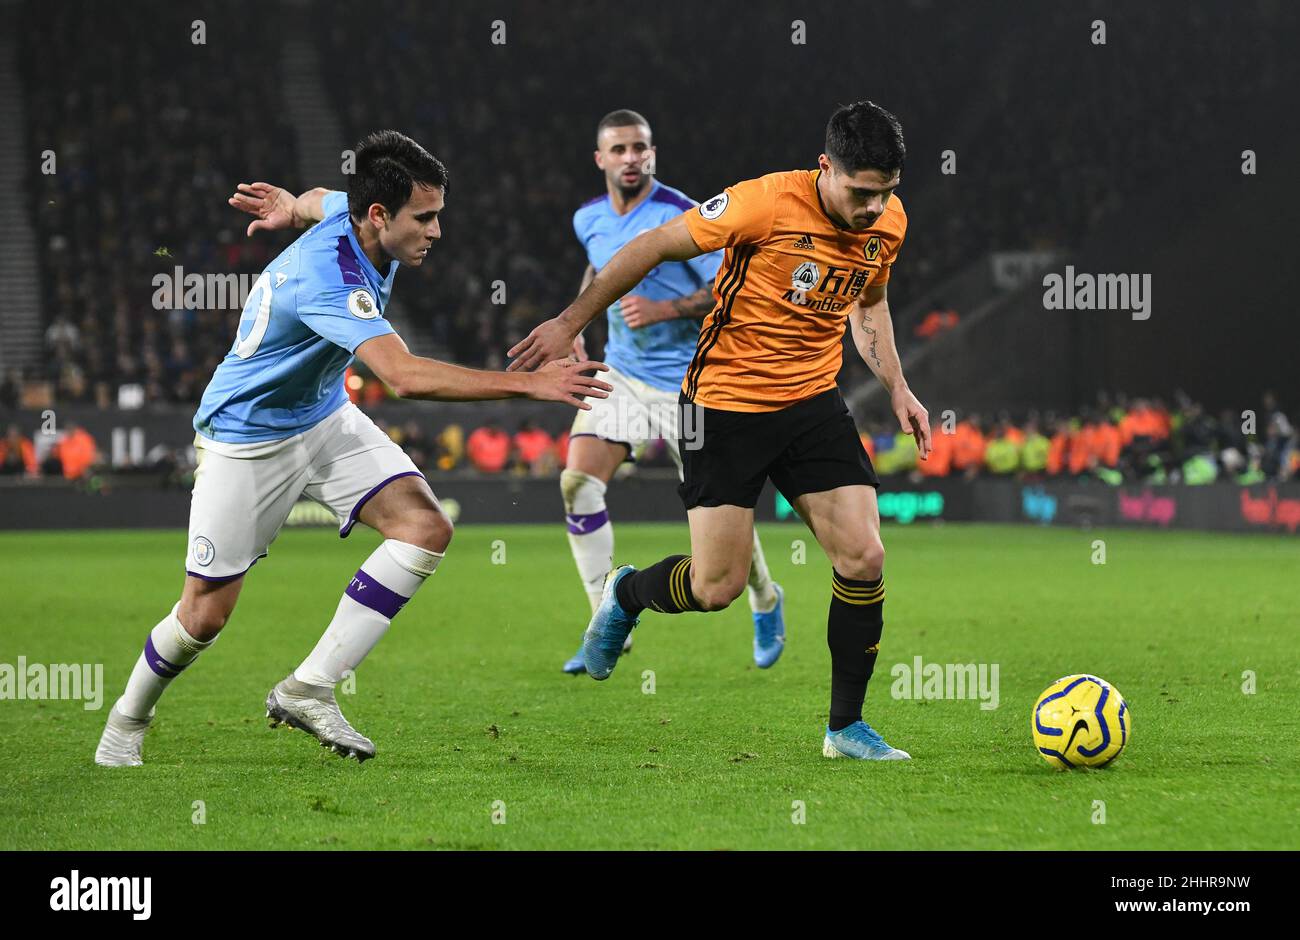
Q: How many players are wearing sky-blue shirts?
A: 2